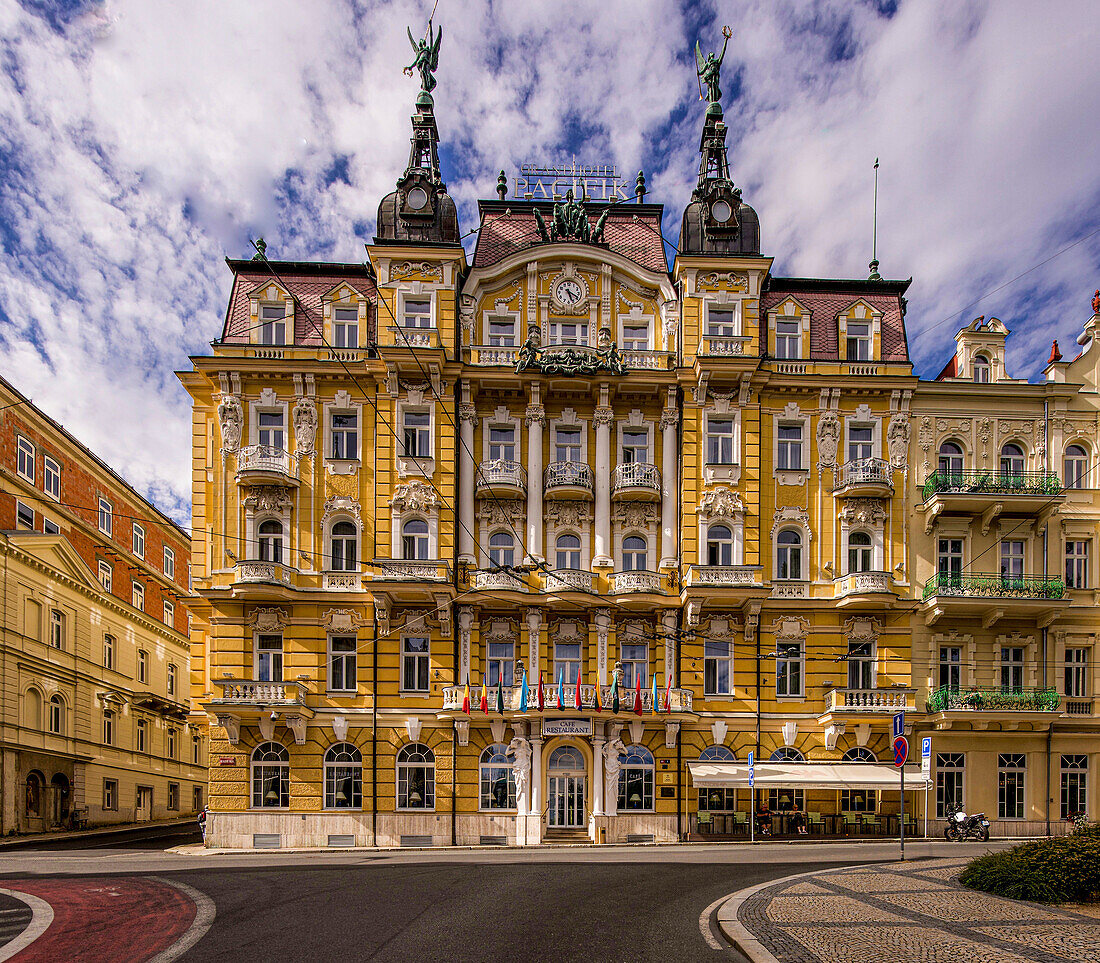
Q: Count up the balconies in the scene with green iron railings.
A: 3